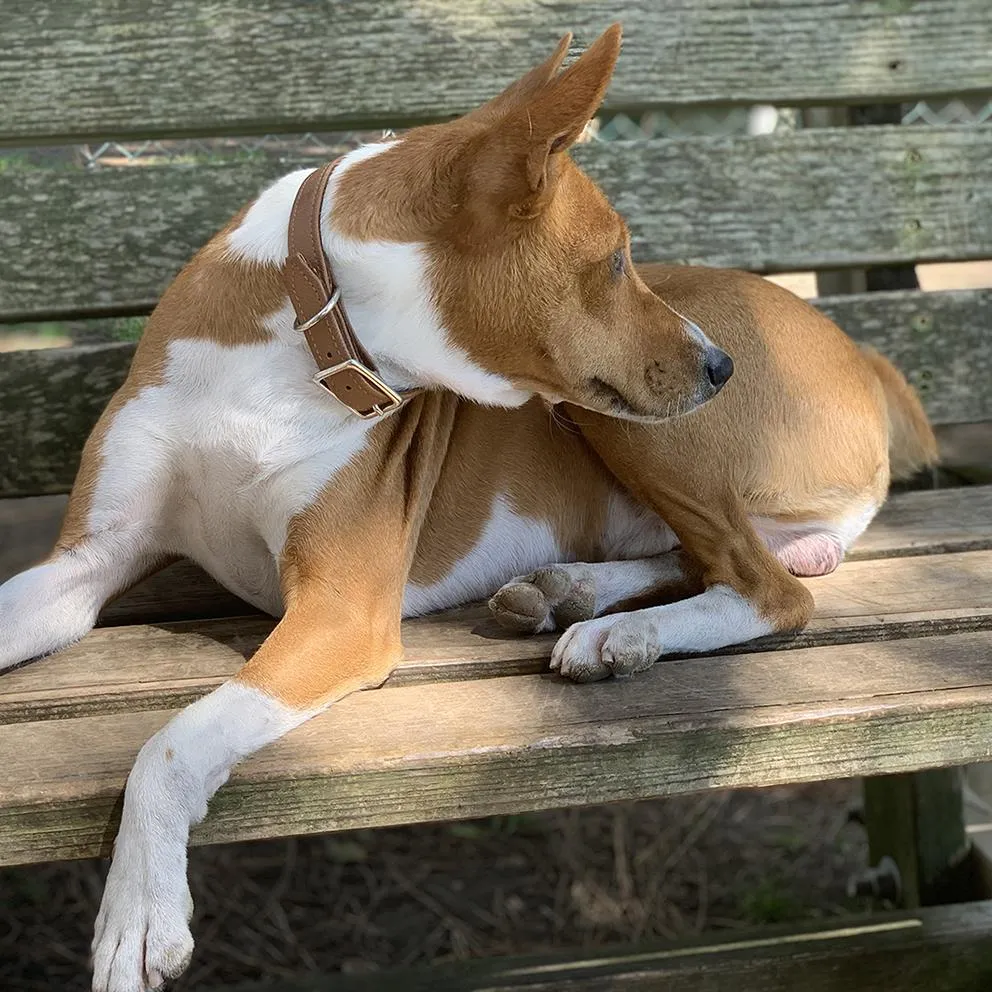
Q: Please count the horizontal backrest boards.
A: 3